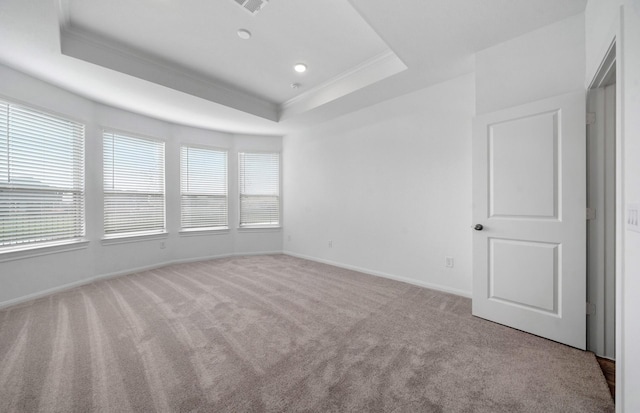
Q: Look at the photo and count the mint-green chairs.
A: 0